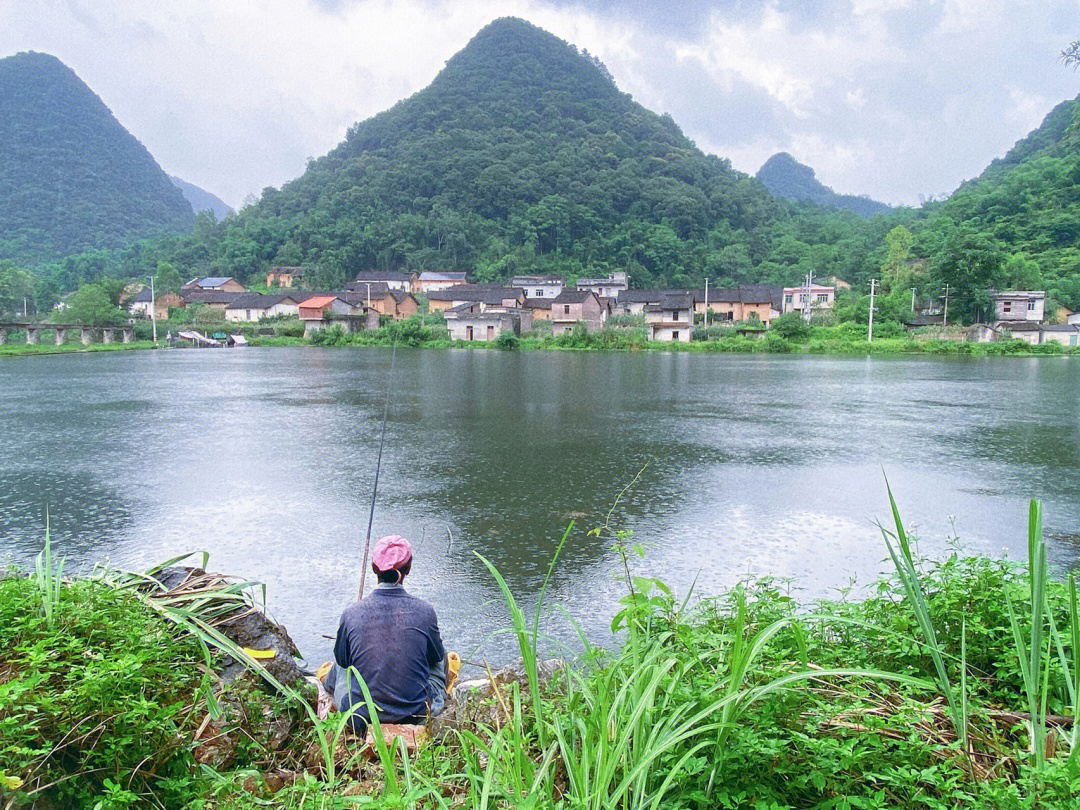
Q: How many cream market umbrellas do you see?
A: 0